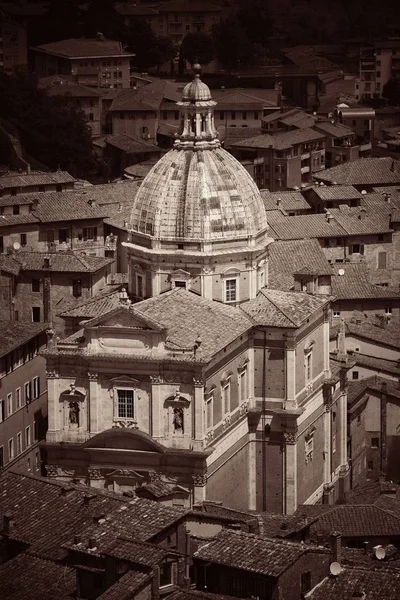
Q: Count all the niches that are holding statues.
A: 2